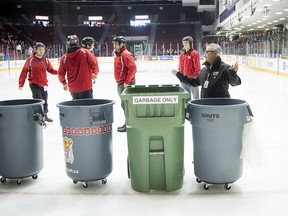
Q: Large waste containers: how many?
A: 4